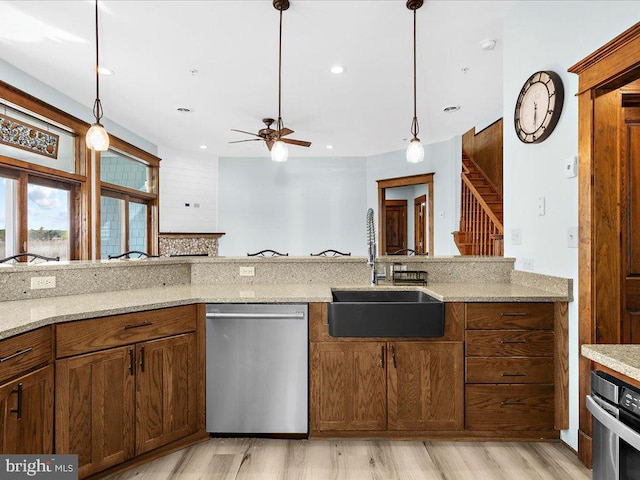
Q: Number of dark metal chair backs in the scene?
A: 5